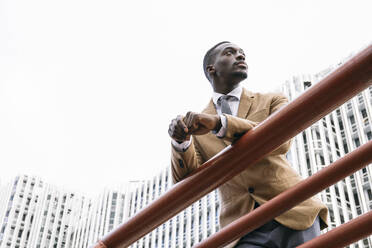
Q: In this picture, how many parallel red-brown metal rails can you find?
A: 3